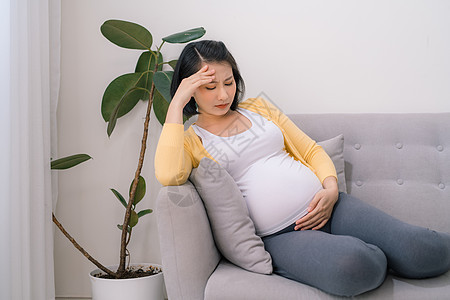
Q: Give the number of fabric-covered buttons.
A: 6